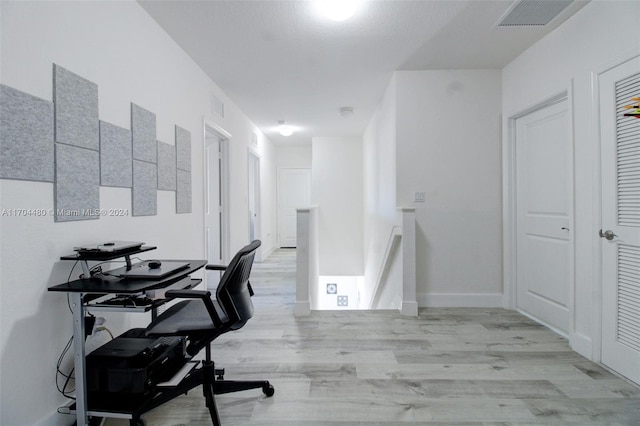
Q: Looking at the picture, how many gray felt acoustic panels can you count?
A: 9